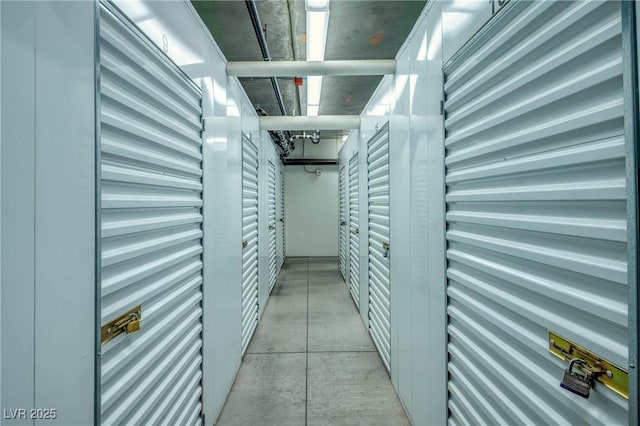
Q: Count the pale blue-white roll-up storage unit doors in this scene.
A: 8